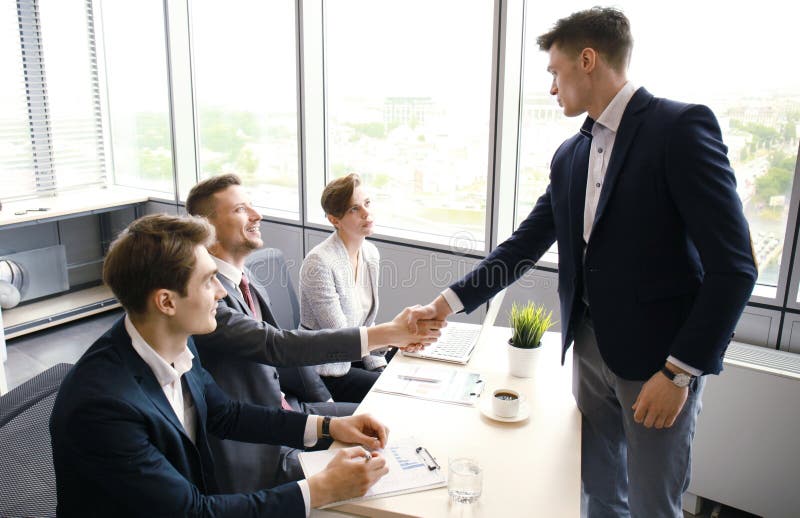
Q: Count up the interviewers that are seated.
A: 3